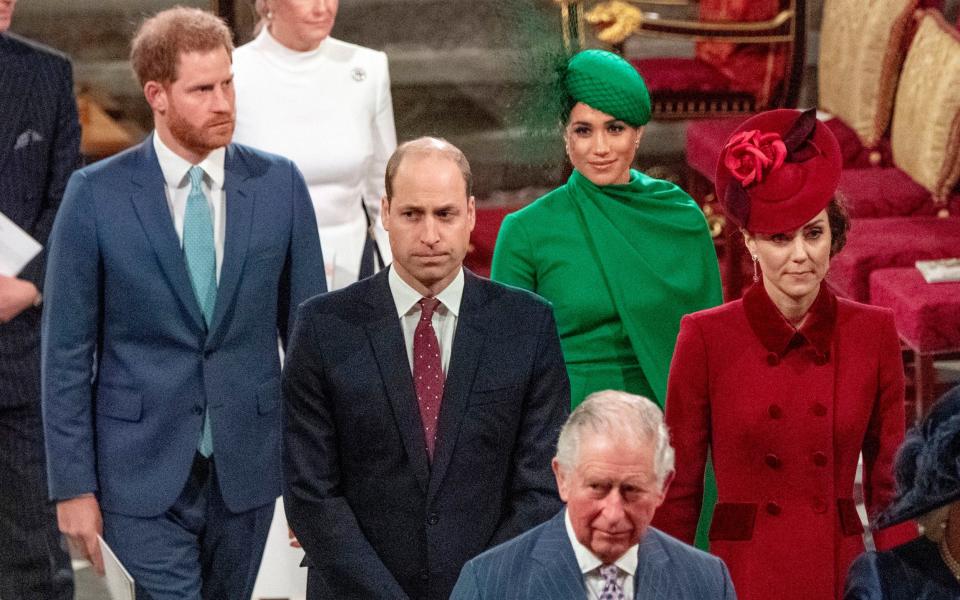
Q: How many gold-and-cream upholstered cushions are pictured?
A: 2